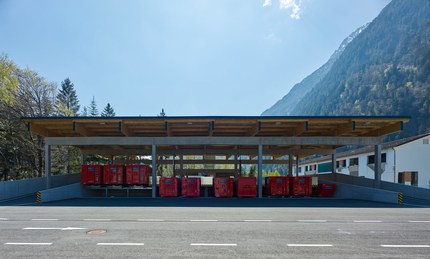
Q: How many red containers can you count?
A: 10